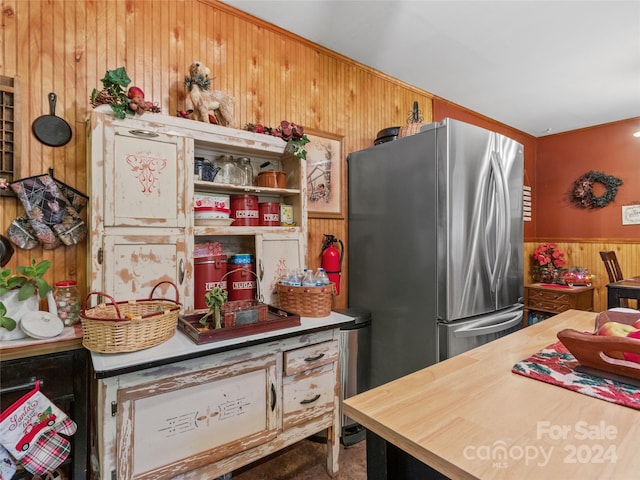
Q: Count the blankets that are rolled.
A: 0